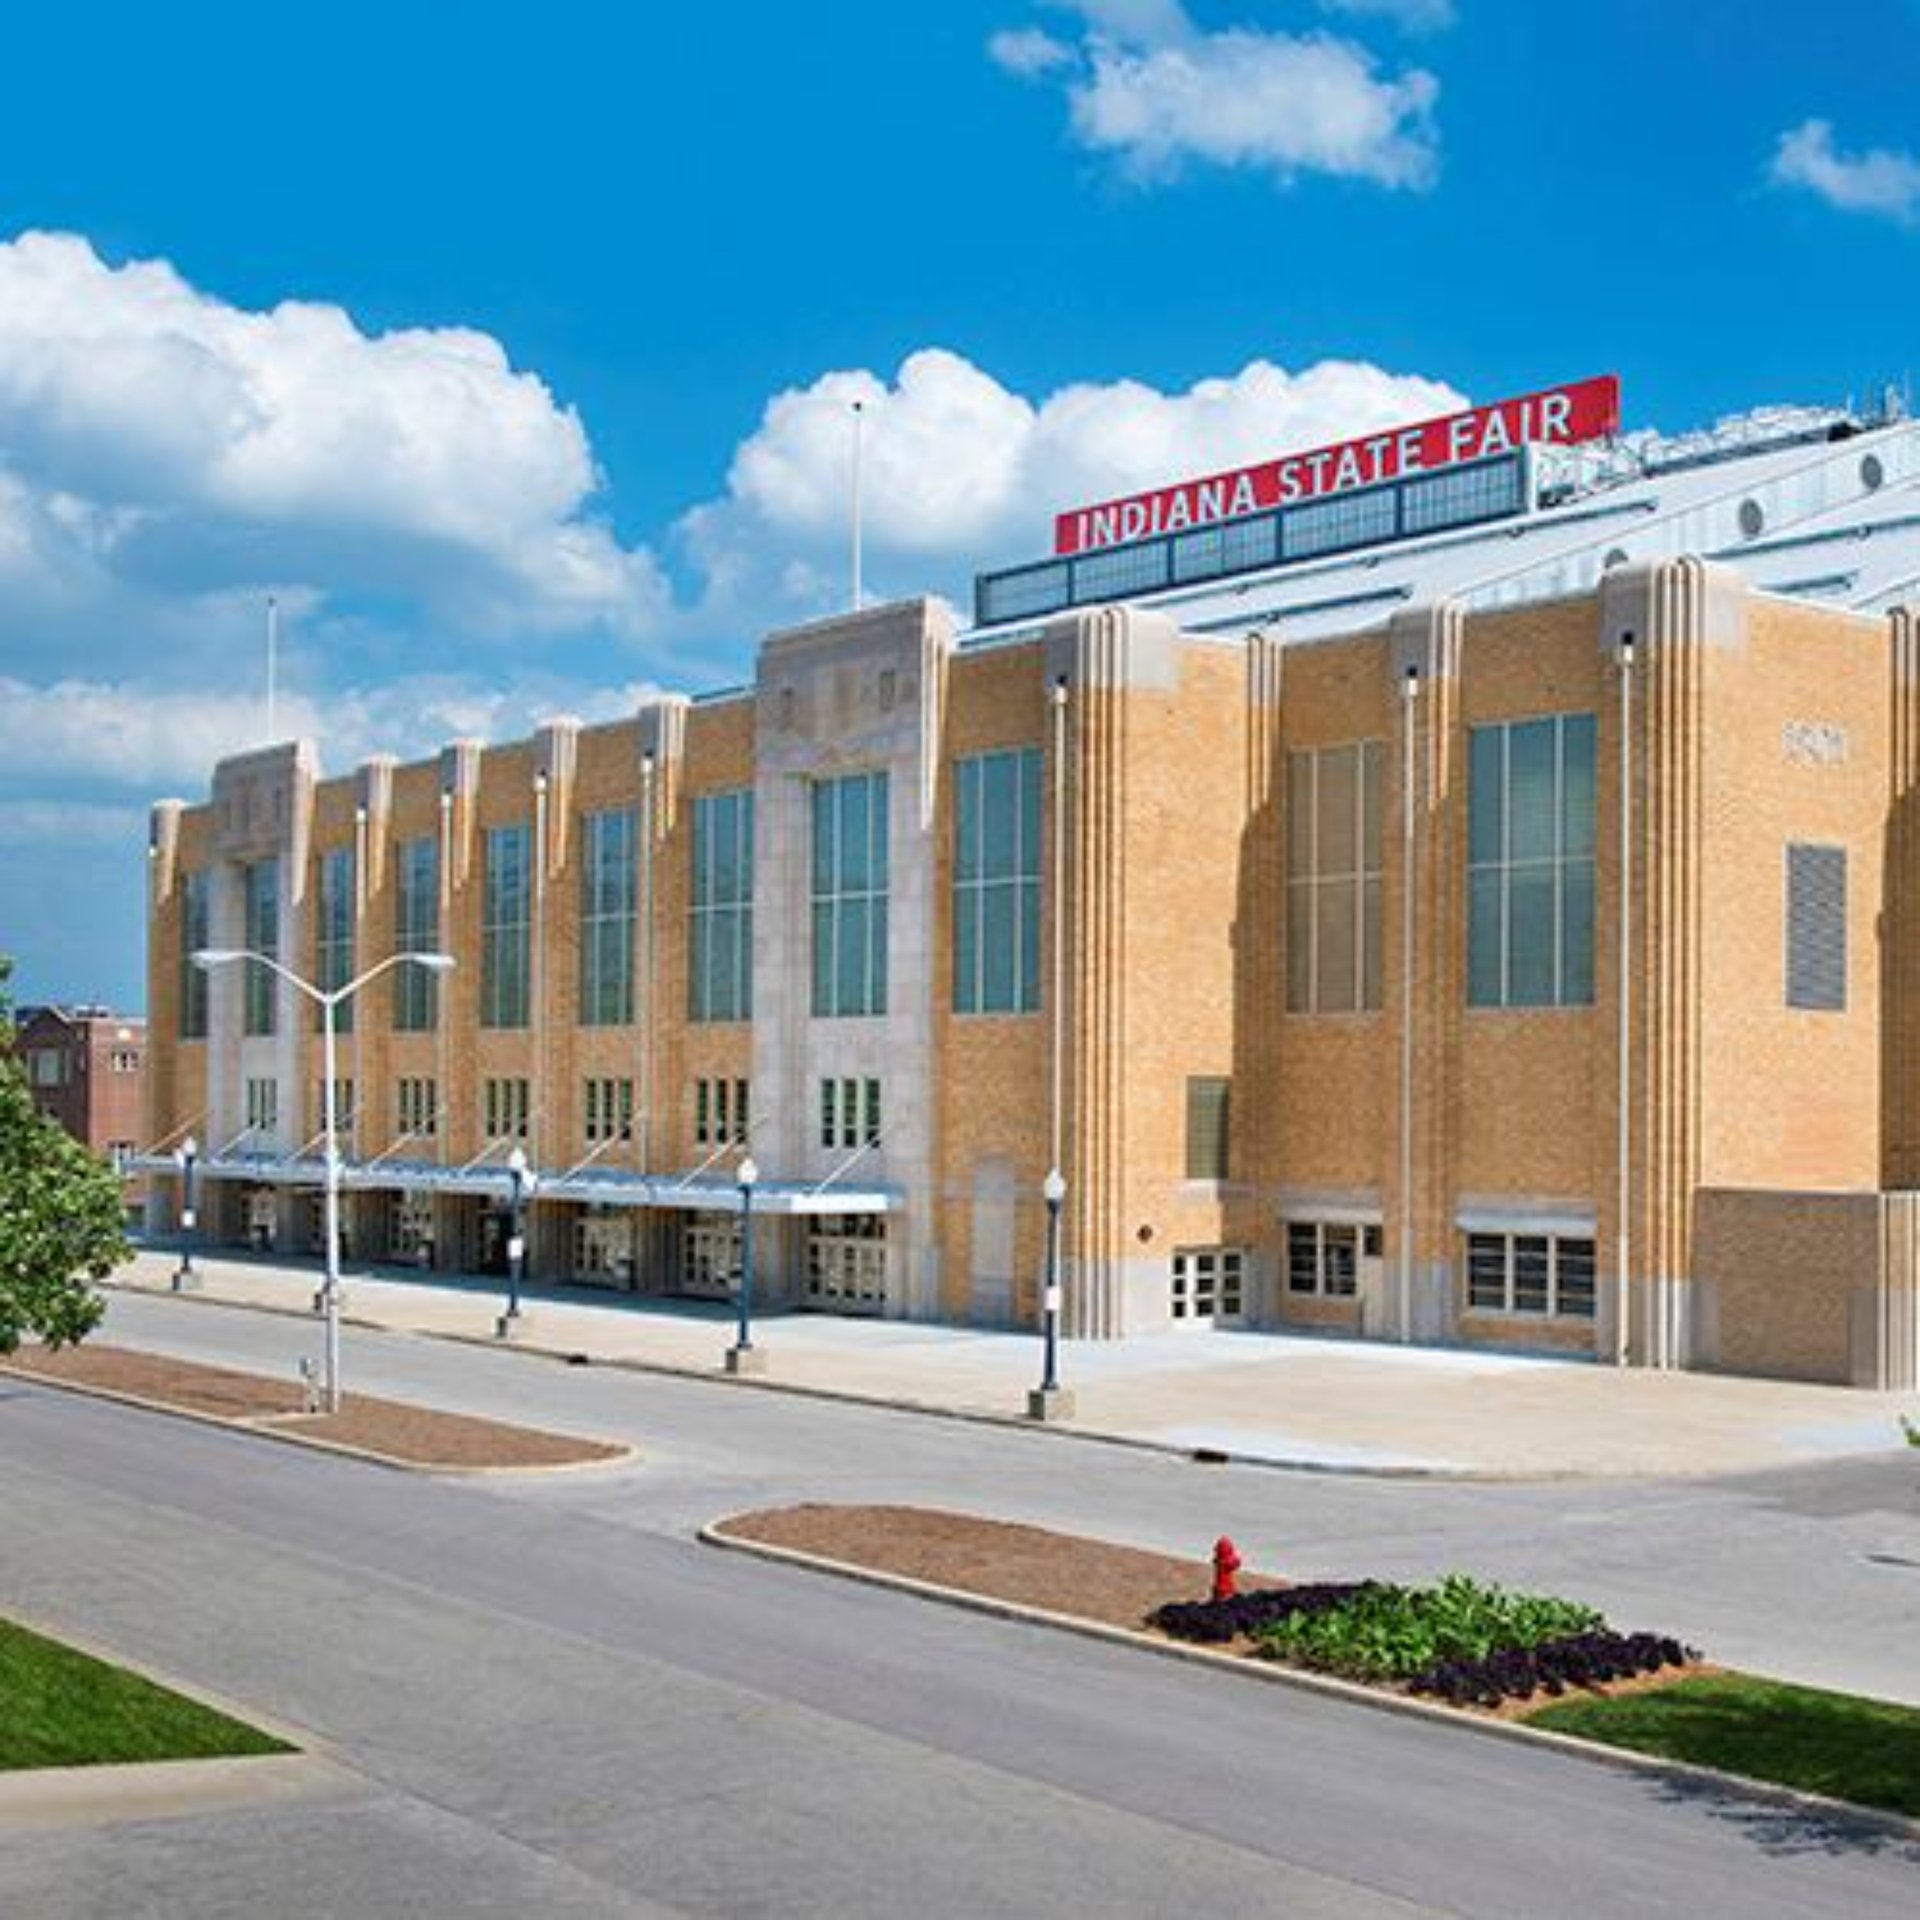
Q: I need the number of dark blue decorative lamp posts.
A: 4